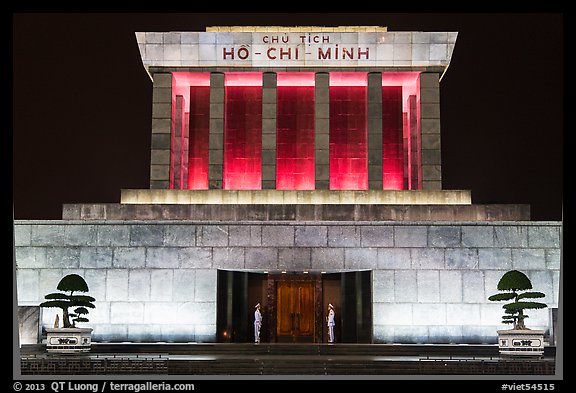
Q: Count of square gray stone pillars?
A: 6